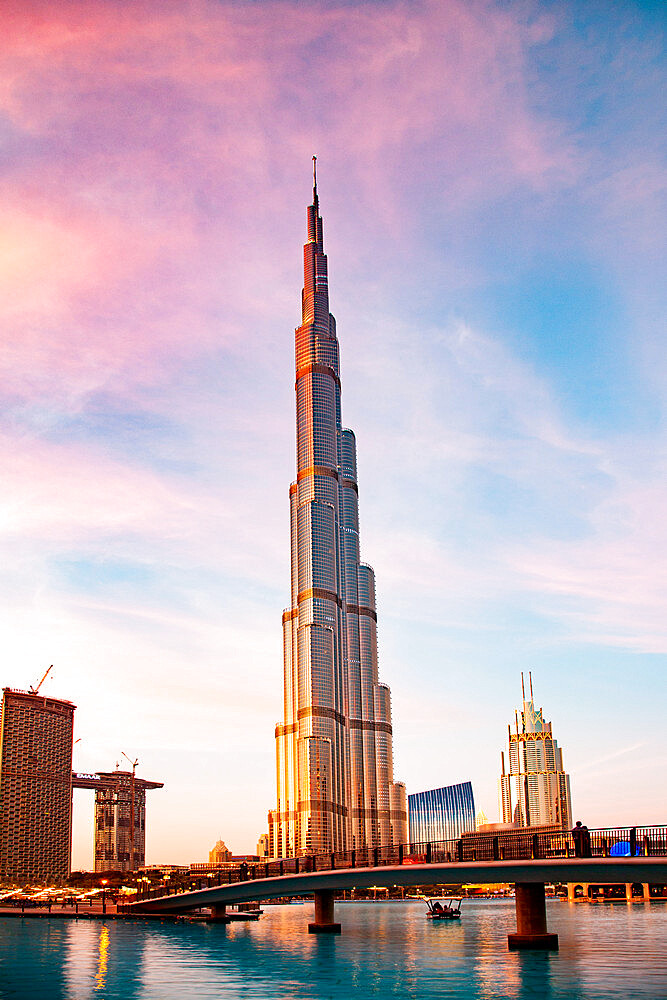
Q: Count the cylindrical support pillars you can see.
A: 3